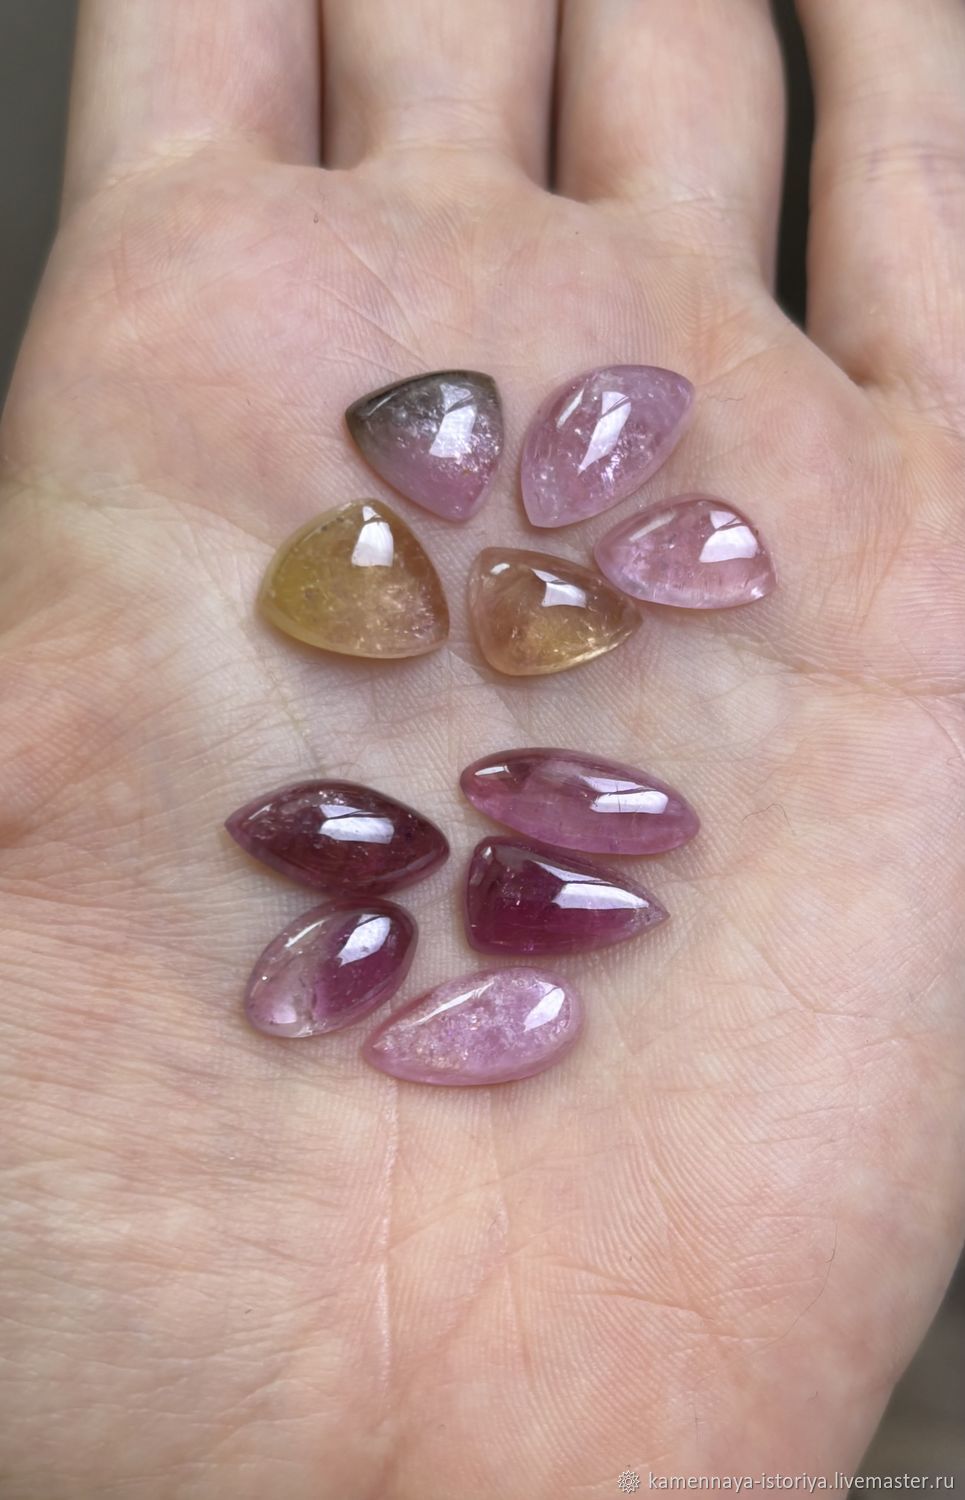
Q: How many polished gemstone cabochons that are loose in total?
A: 10